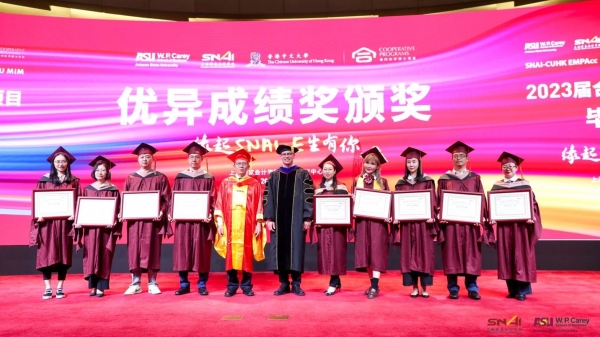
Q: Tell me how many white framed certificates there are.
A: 9